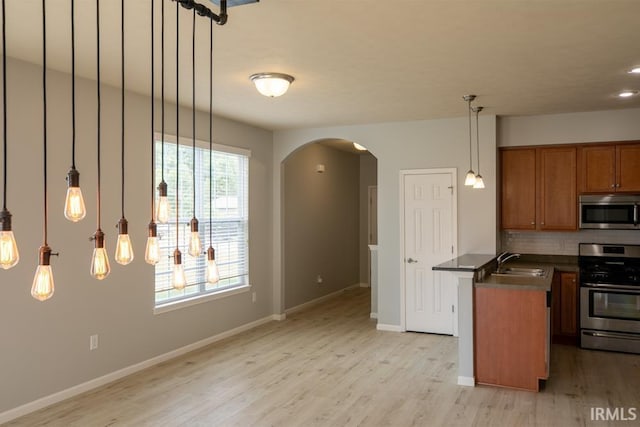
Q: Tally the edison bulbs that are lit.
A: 10